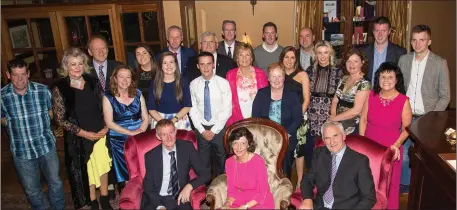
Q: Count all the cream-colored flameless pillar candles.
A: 0